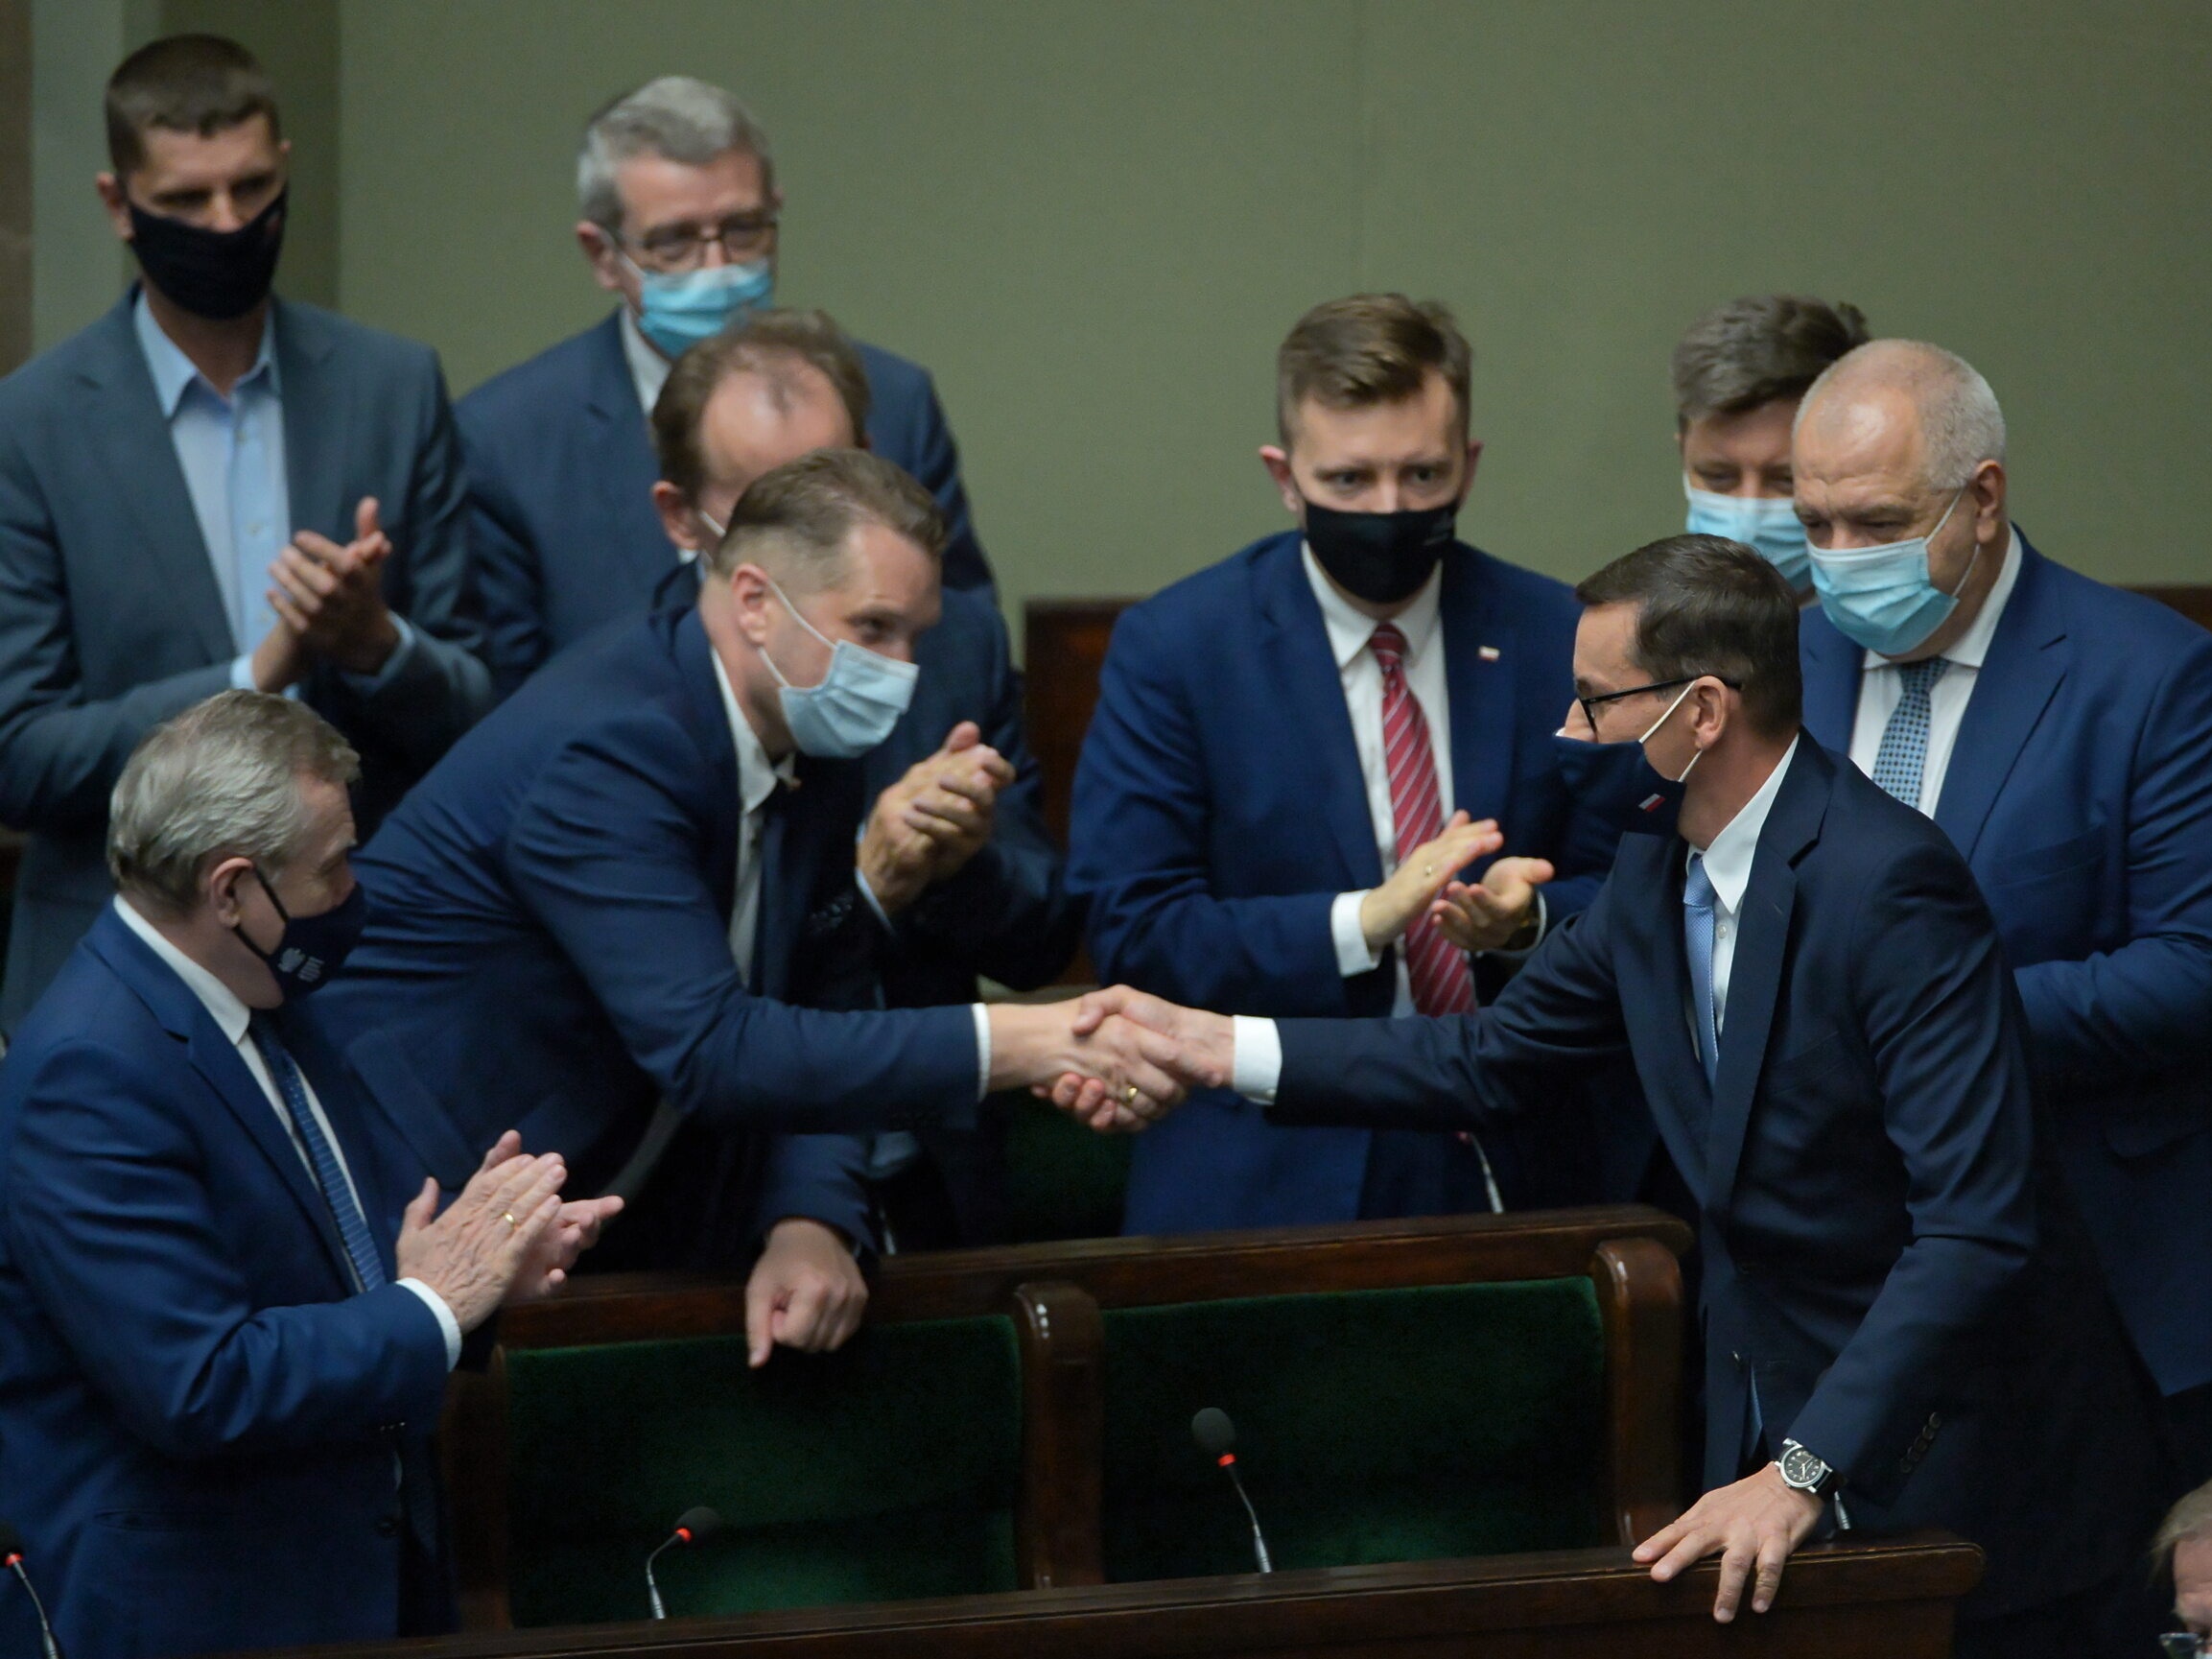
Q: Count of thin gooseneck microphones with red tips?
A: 3